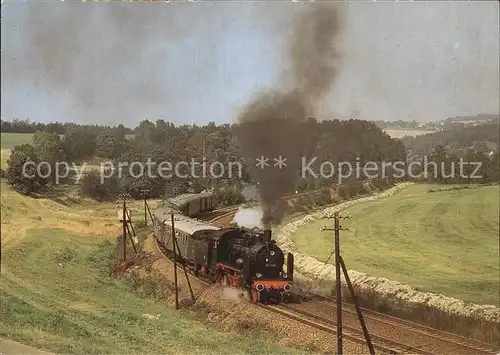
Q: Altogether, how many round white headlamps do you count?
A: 3